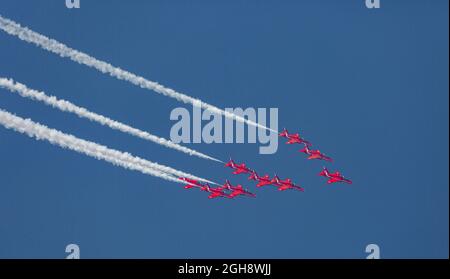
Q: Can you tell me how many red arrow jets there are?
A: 9